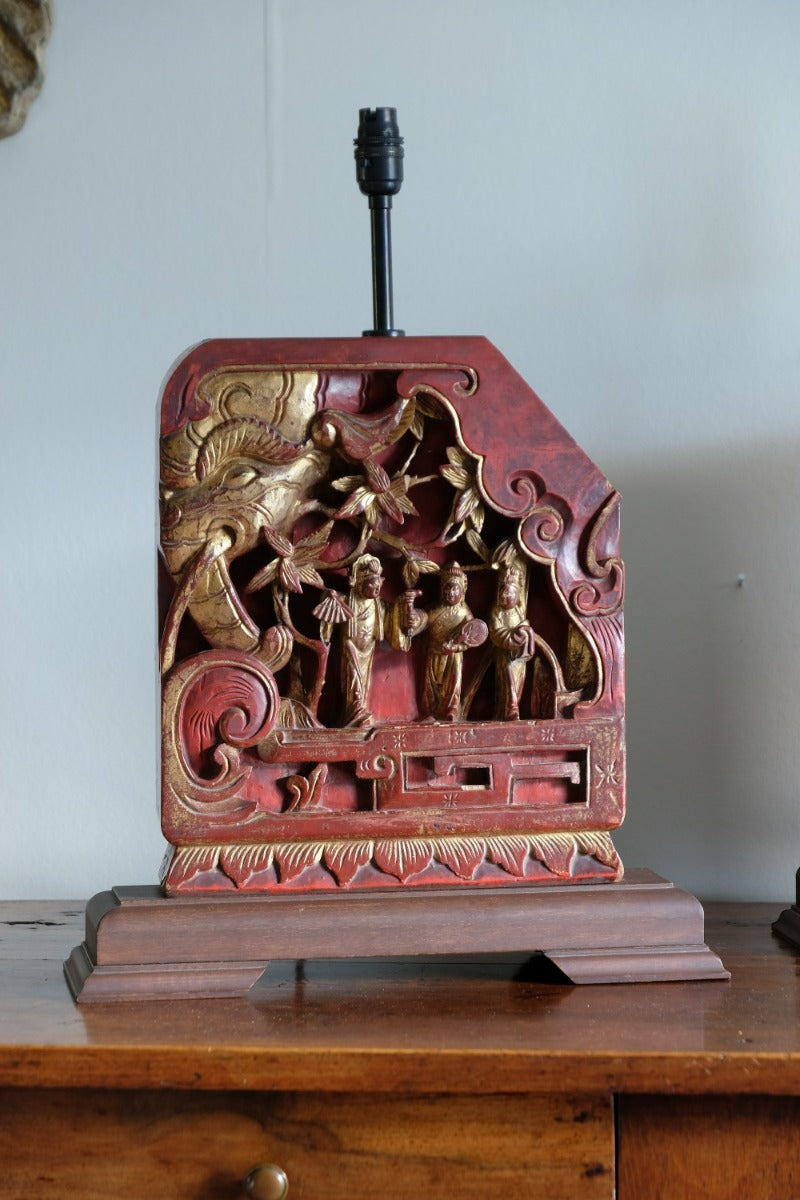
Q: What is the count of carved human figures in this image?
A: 3